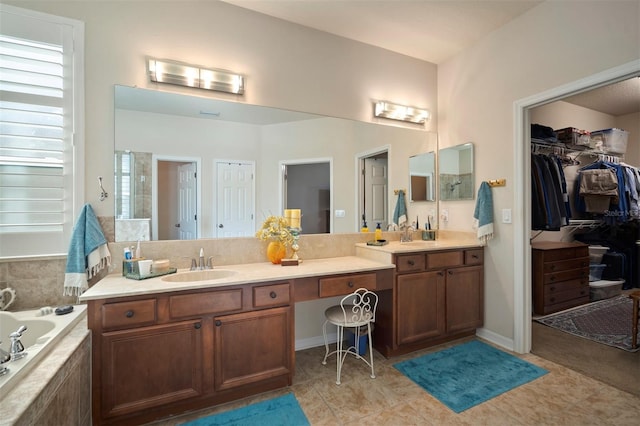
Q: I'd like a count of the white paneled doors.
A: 3